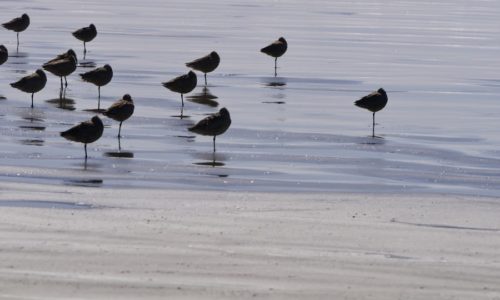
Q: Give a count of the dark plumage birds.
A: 13